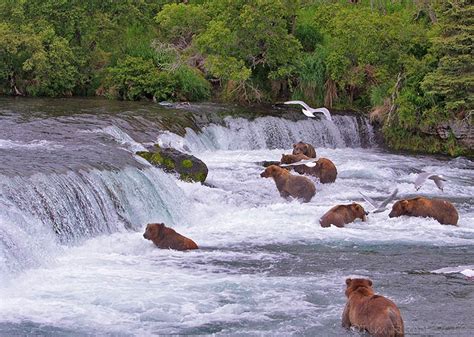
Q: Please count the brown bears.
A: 8